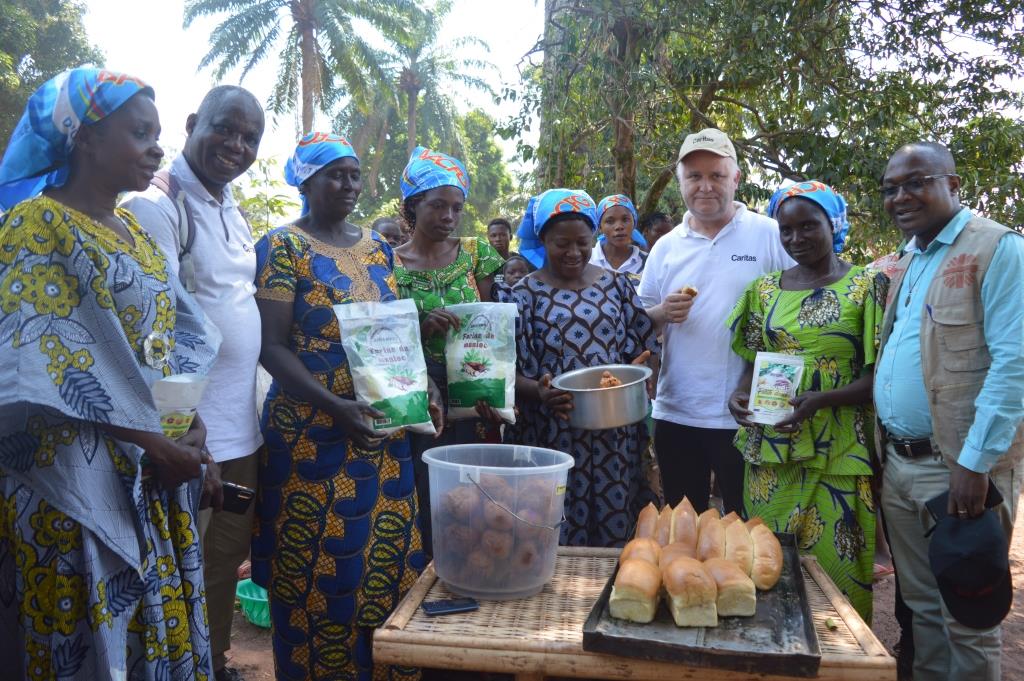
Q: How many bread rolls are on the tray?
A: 14